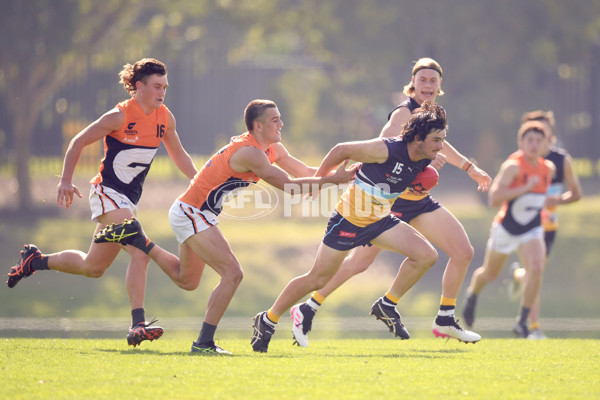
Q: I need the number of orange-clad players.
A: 3